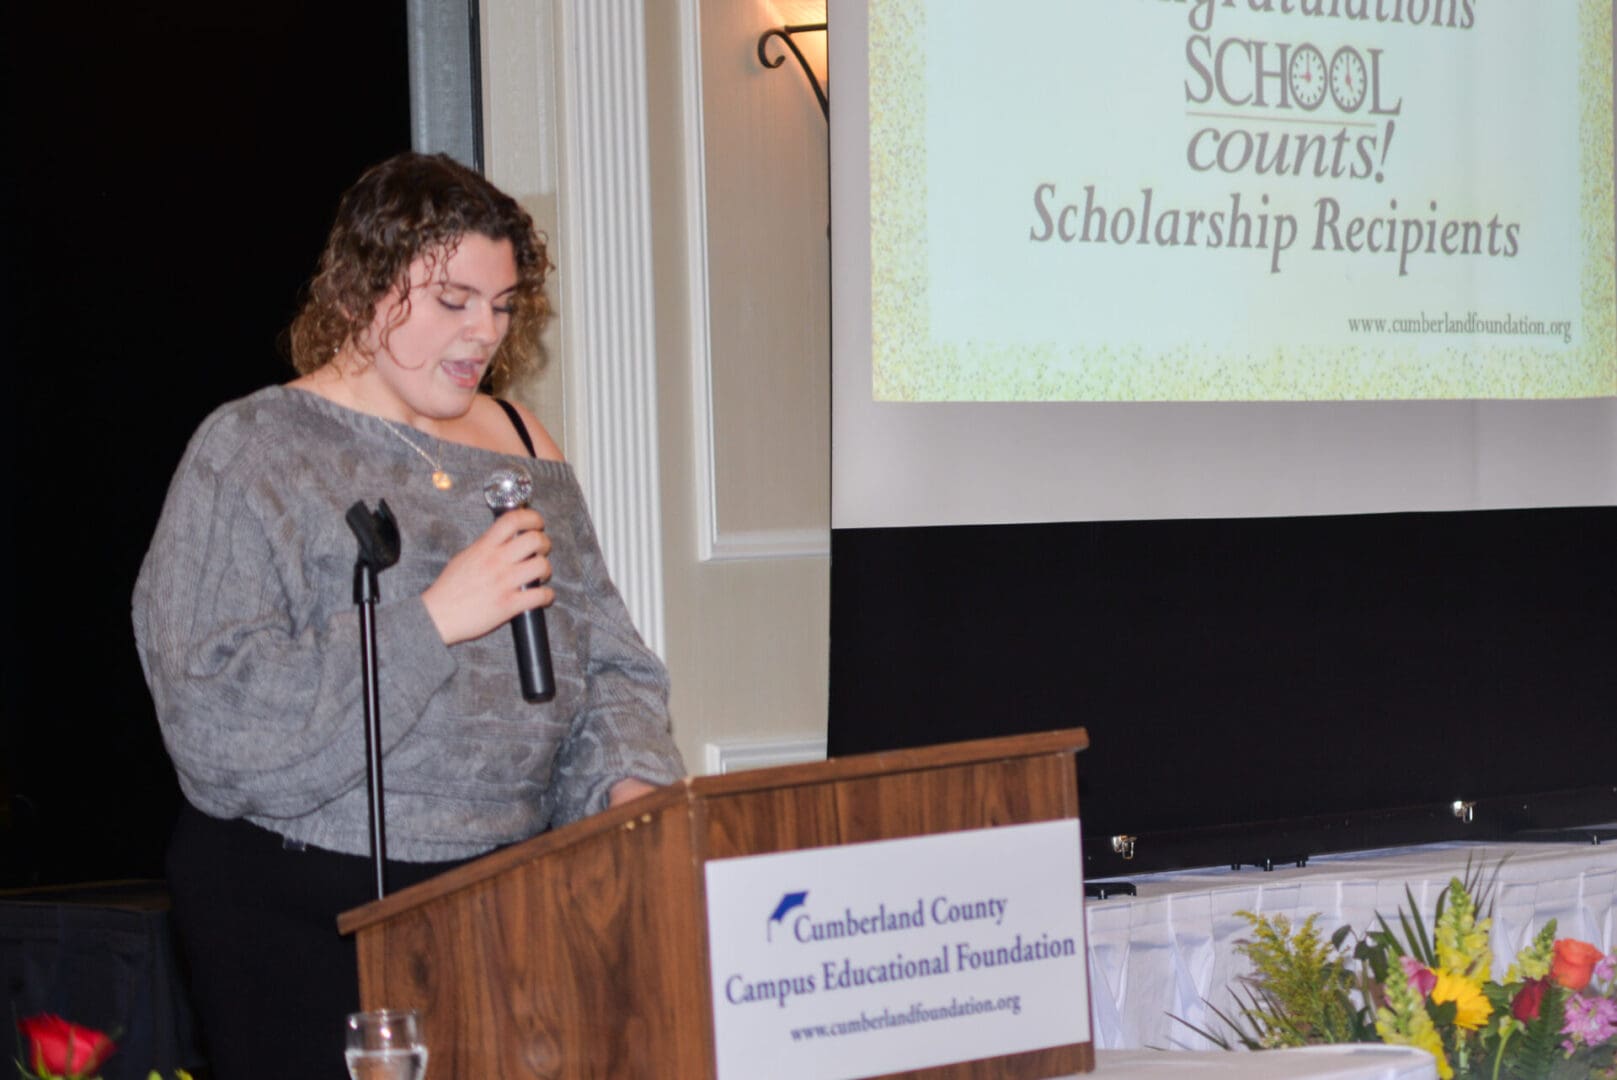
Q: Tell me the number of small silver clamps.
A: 2